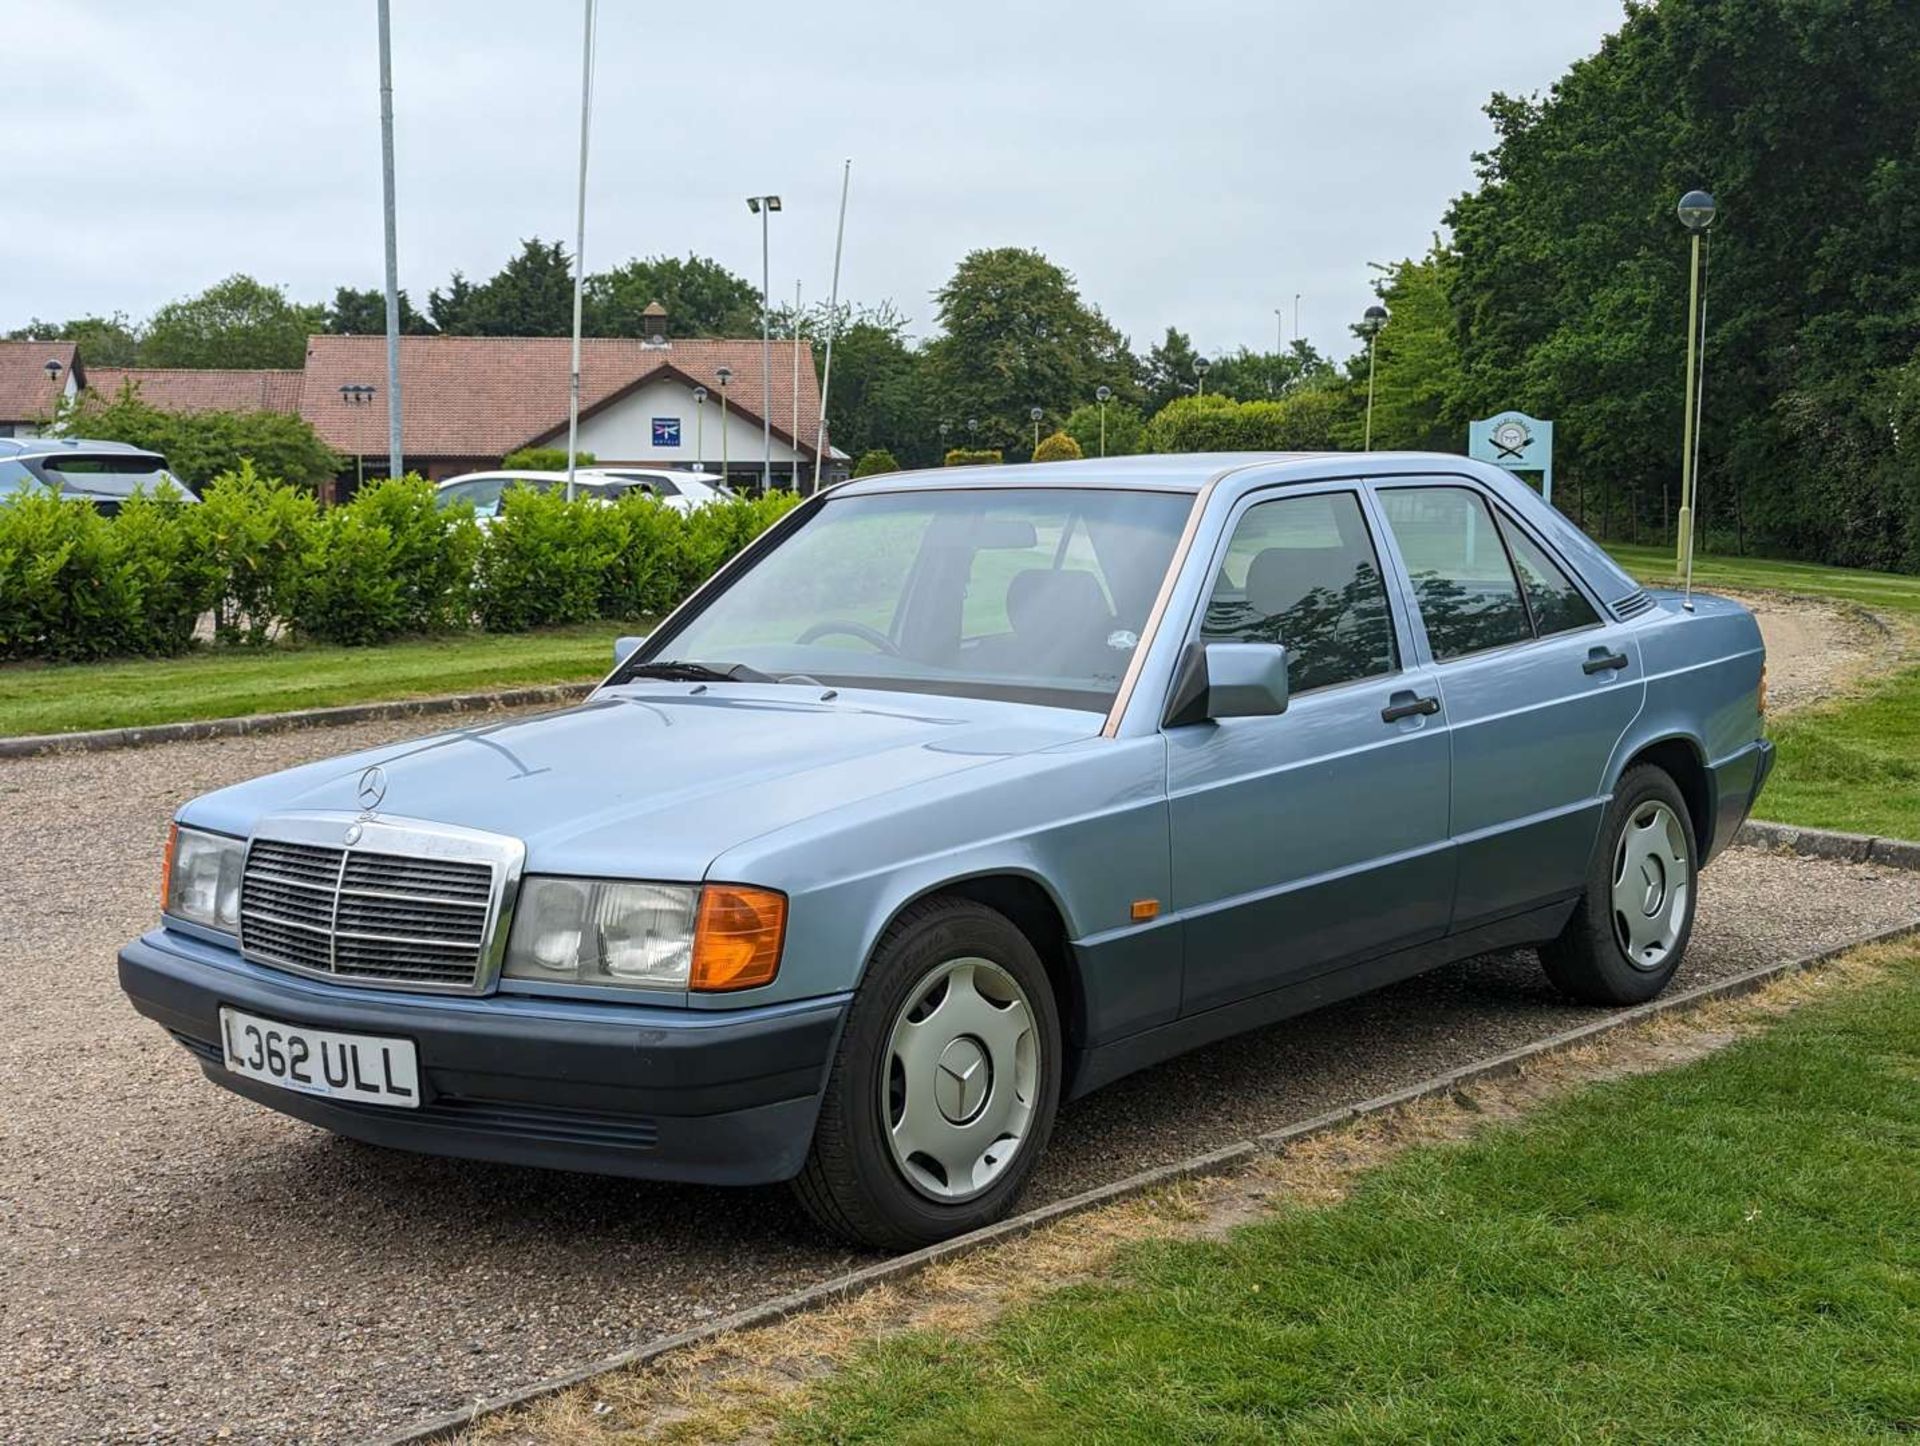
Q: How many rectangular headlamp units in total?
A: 2